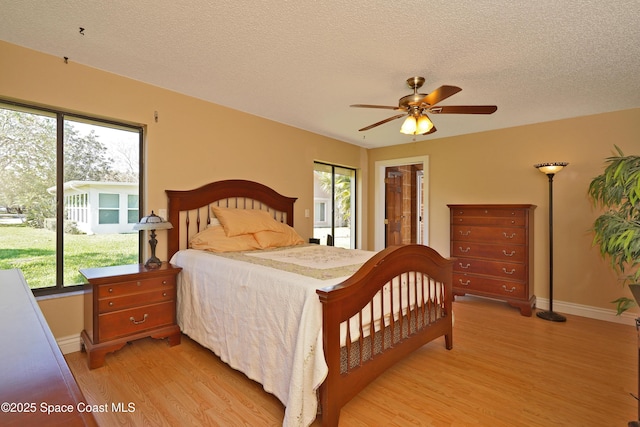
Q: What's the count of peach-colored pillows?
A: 3